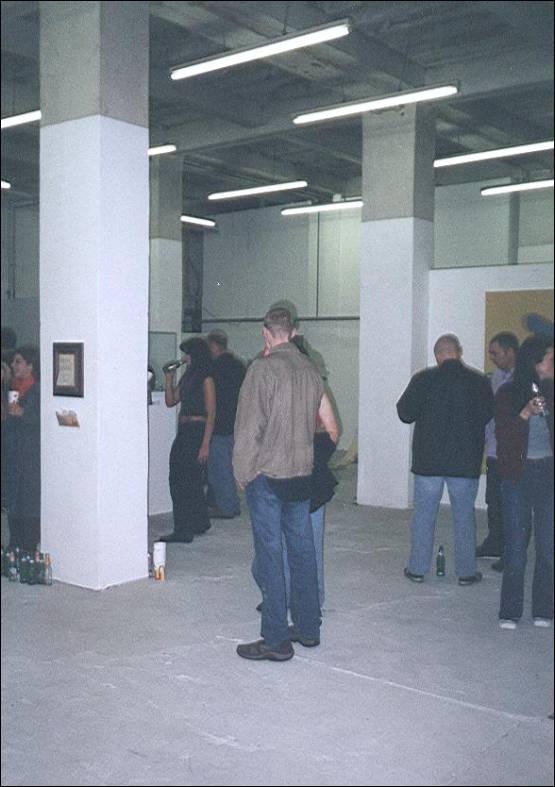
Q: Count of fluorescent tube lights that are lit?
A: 10